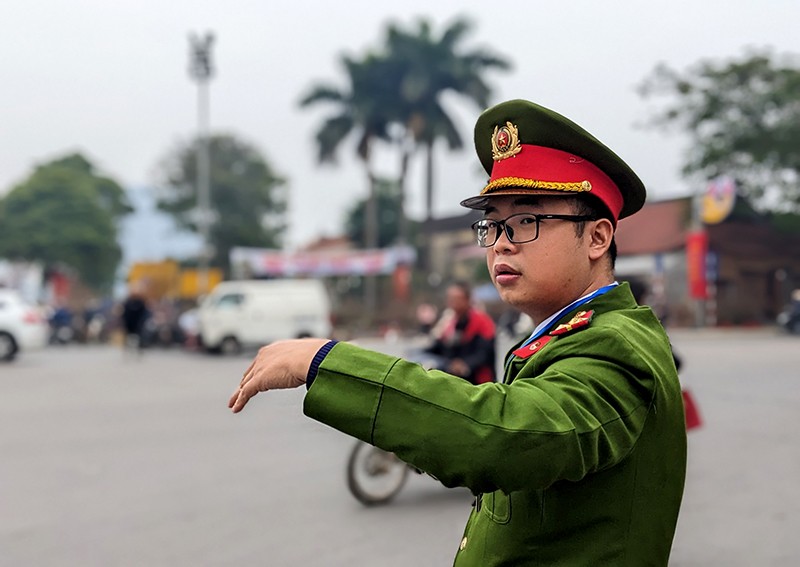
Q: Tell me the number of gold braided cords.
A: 1